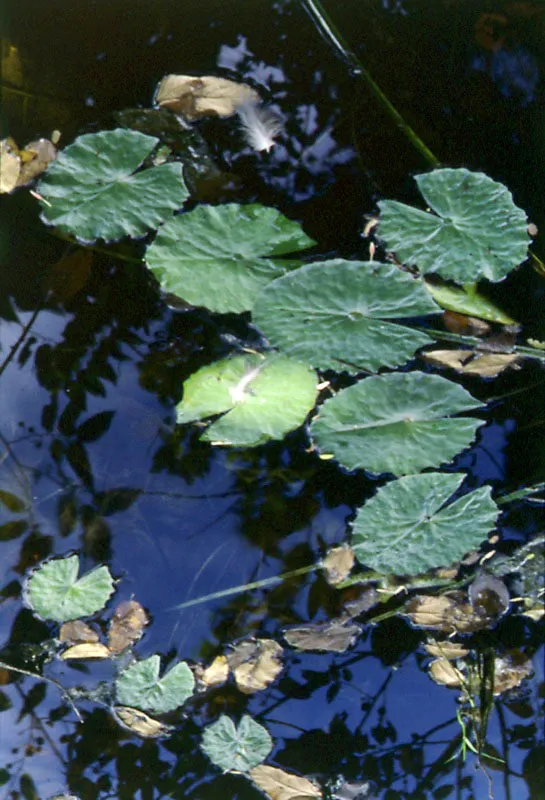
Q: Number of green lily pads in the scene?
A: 10